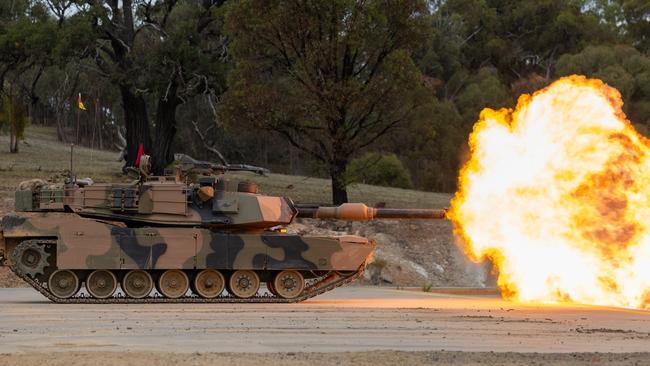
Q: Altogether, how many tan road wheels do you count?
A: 7